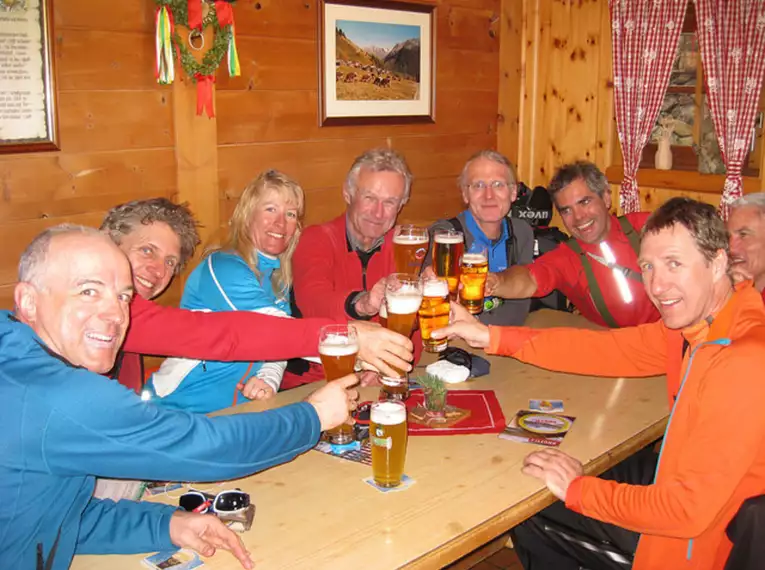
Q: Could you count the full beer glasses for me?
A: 7